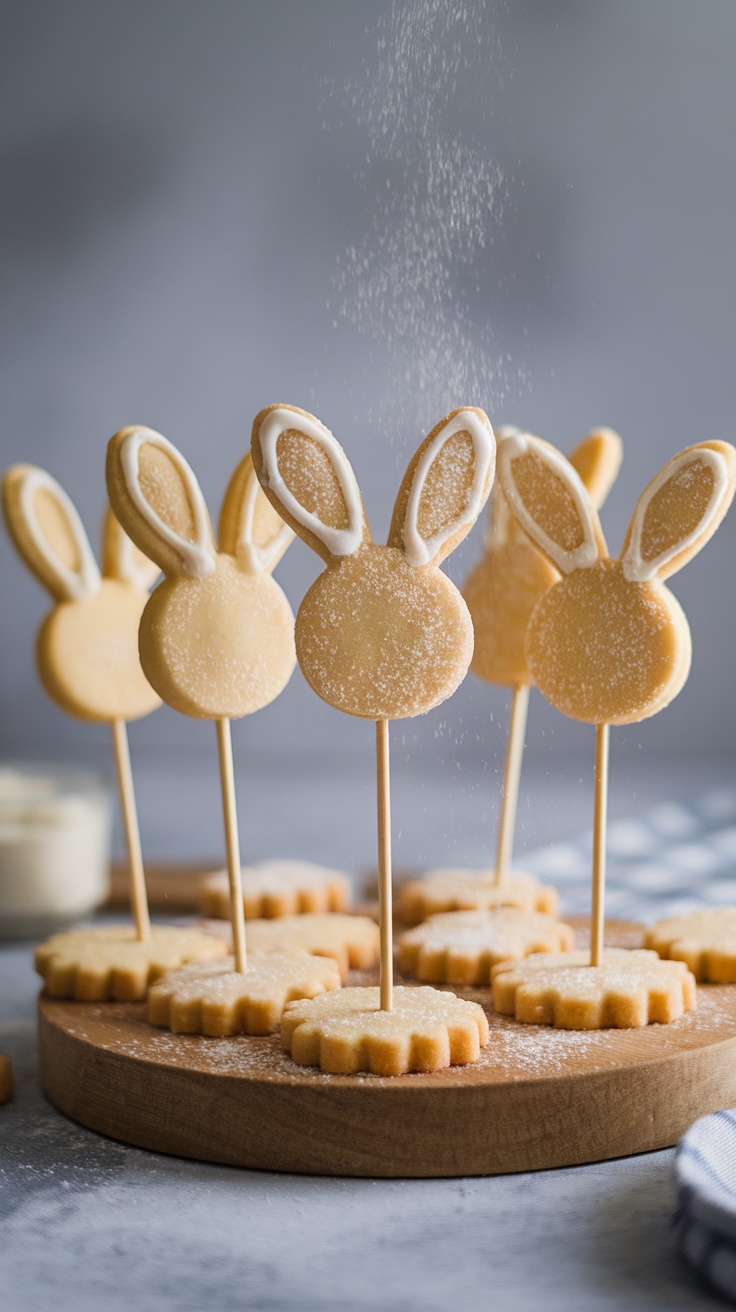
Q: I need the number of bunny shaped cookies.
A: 5